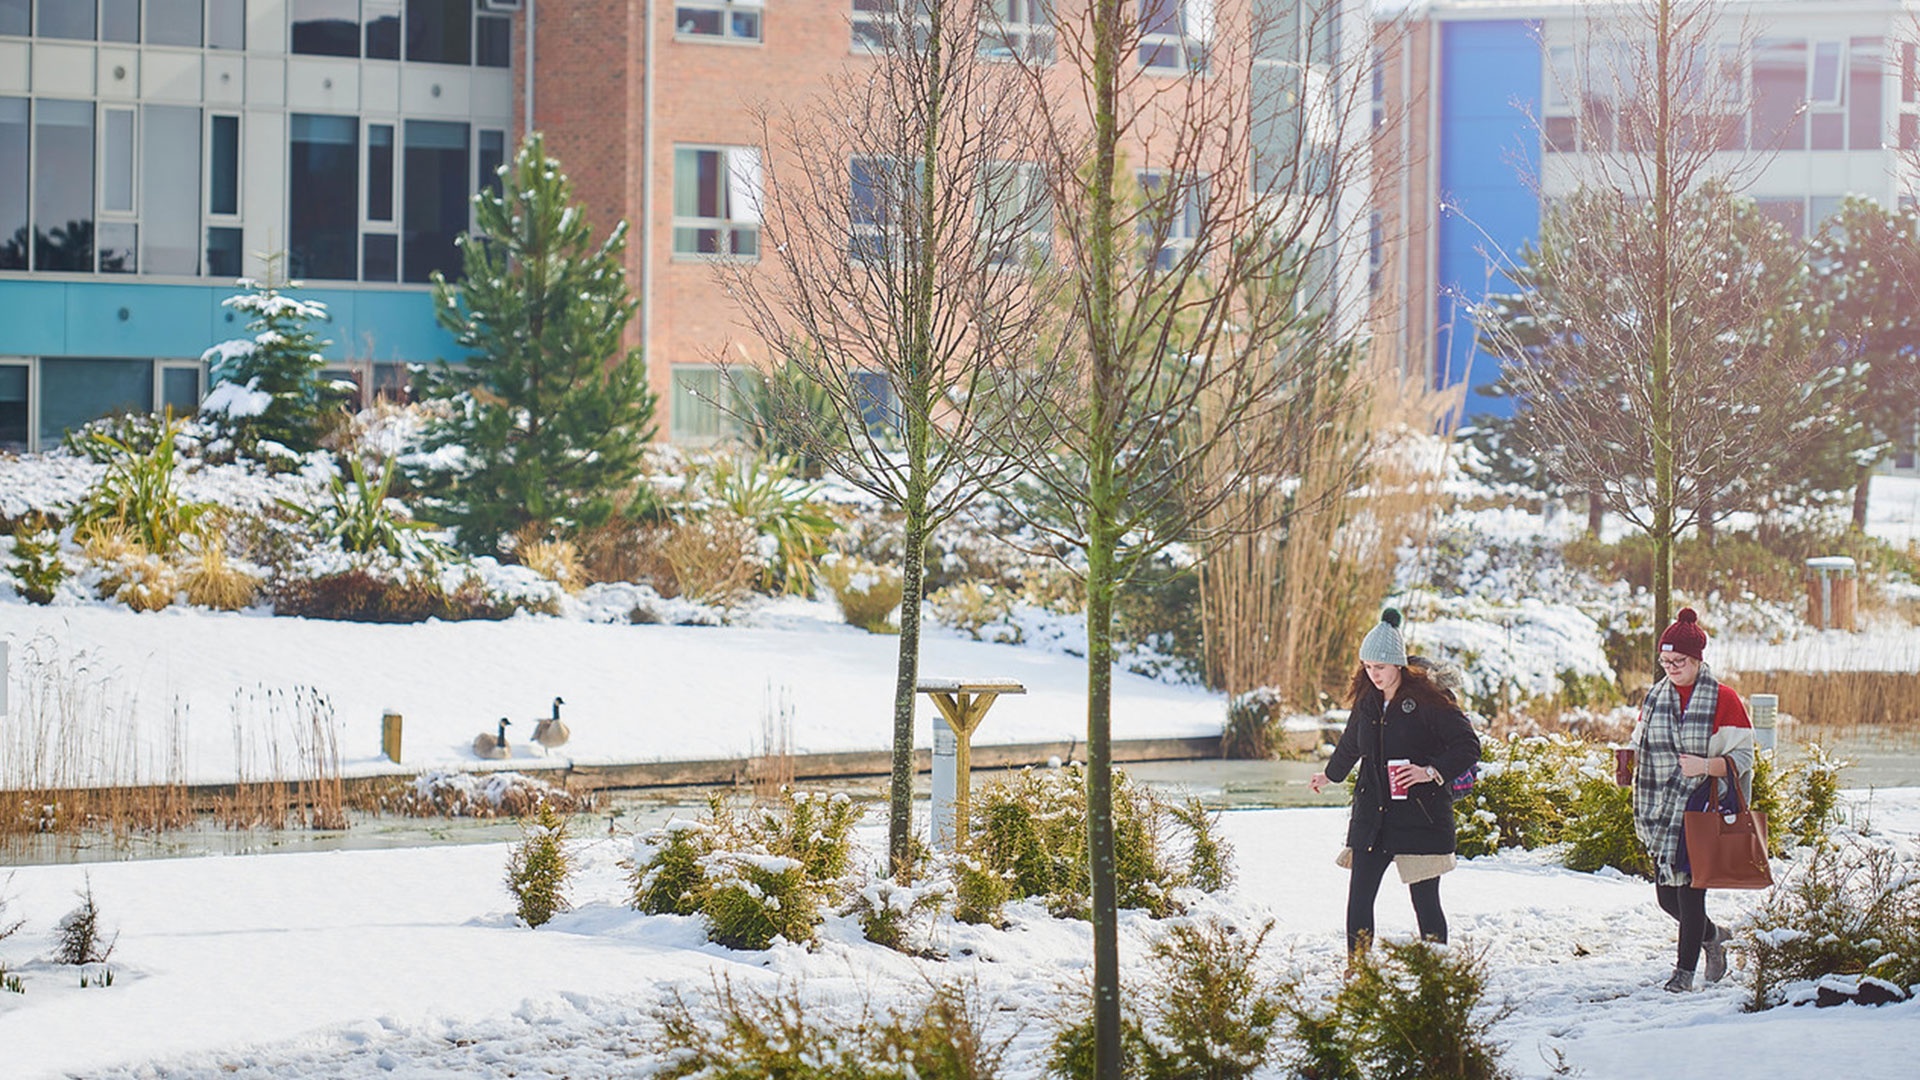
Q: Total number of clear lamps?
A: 2